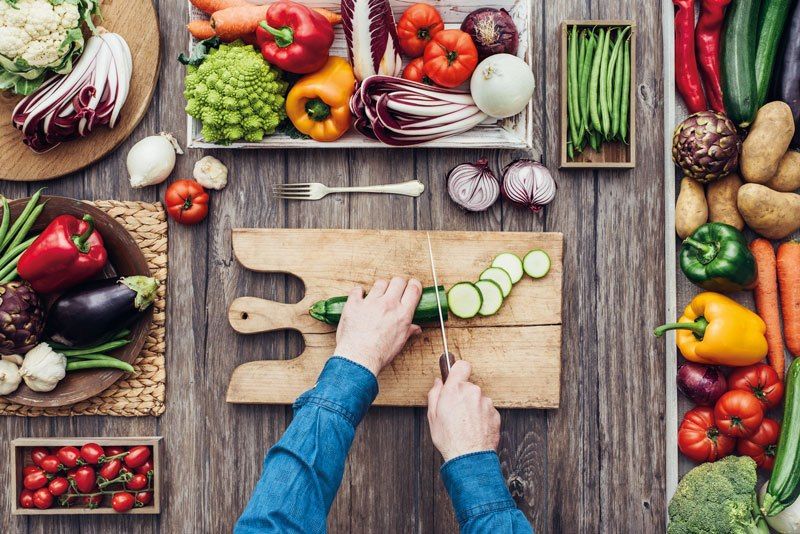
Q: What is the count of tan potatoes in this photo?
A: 5